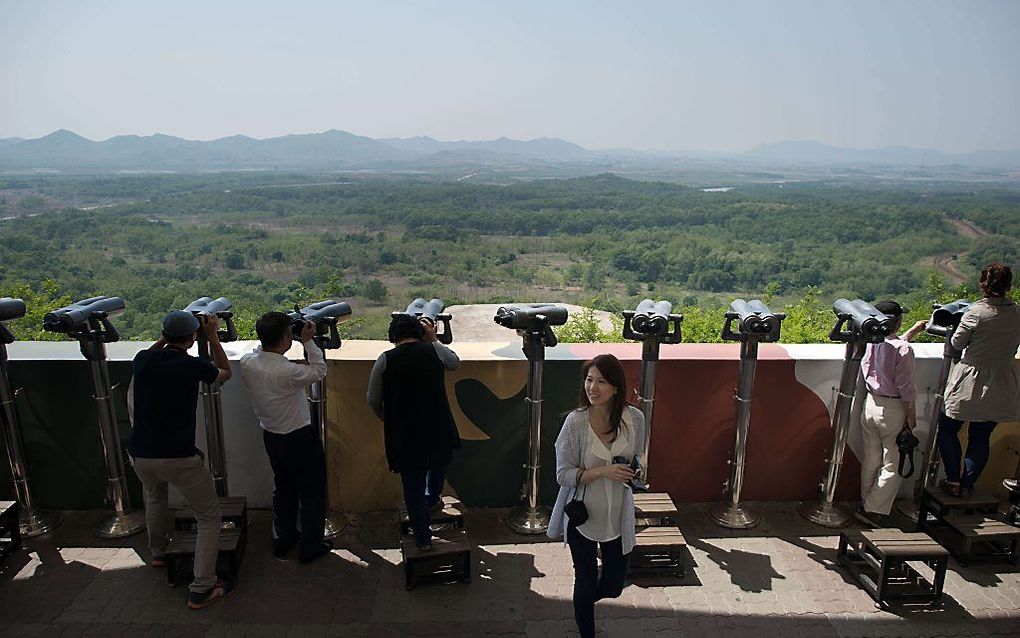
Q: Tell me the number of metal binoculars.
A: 10